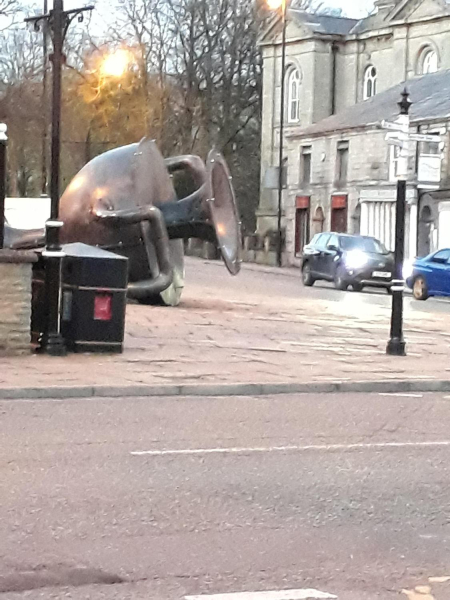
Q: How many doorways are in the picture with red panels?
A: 2